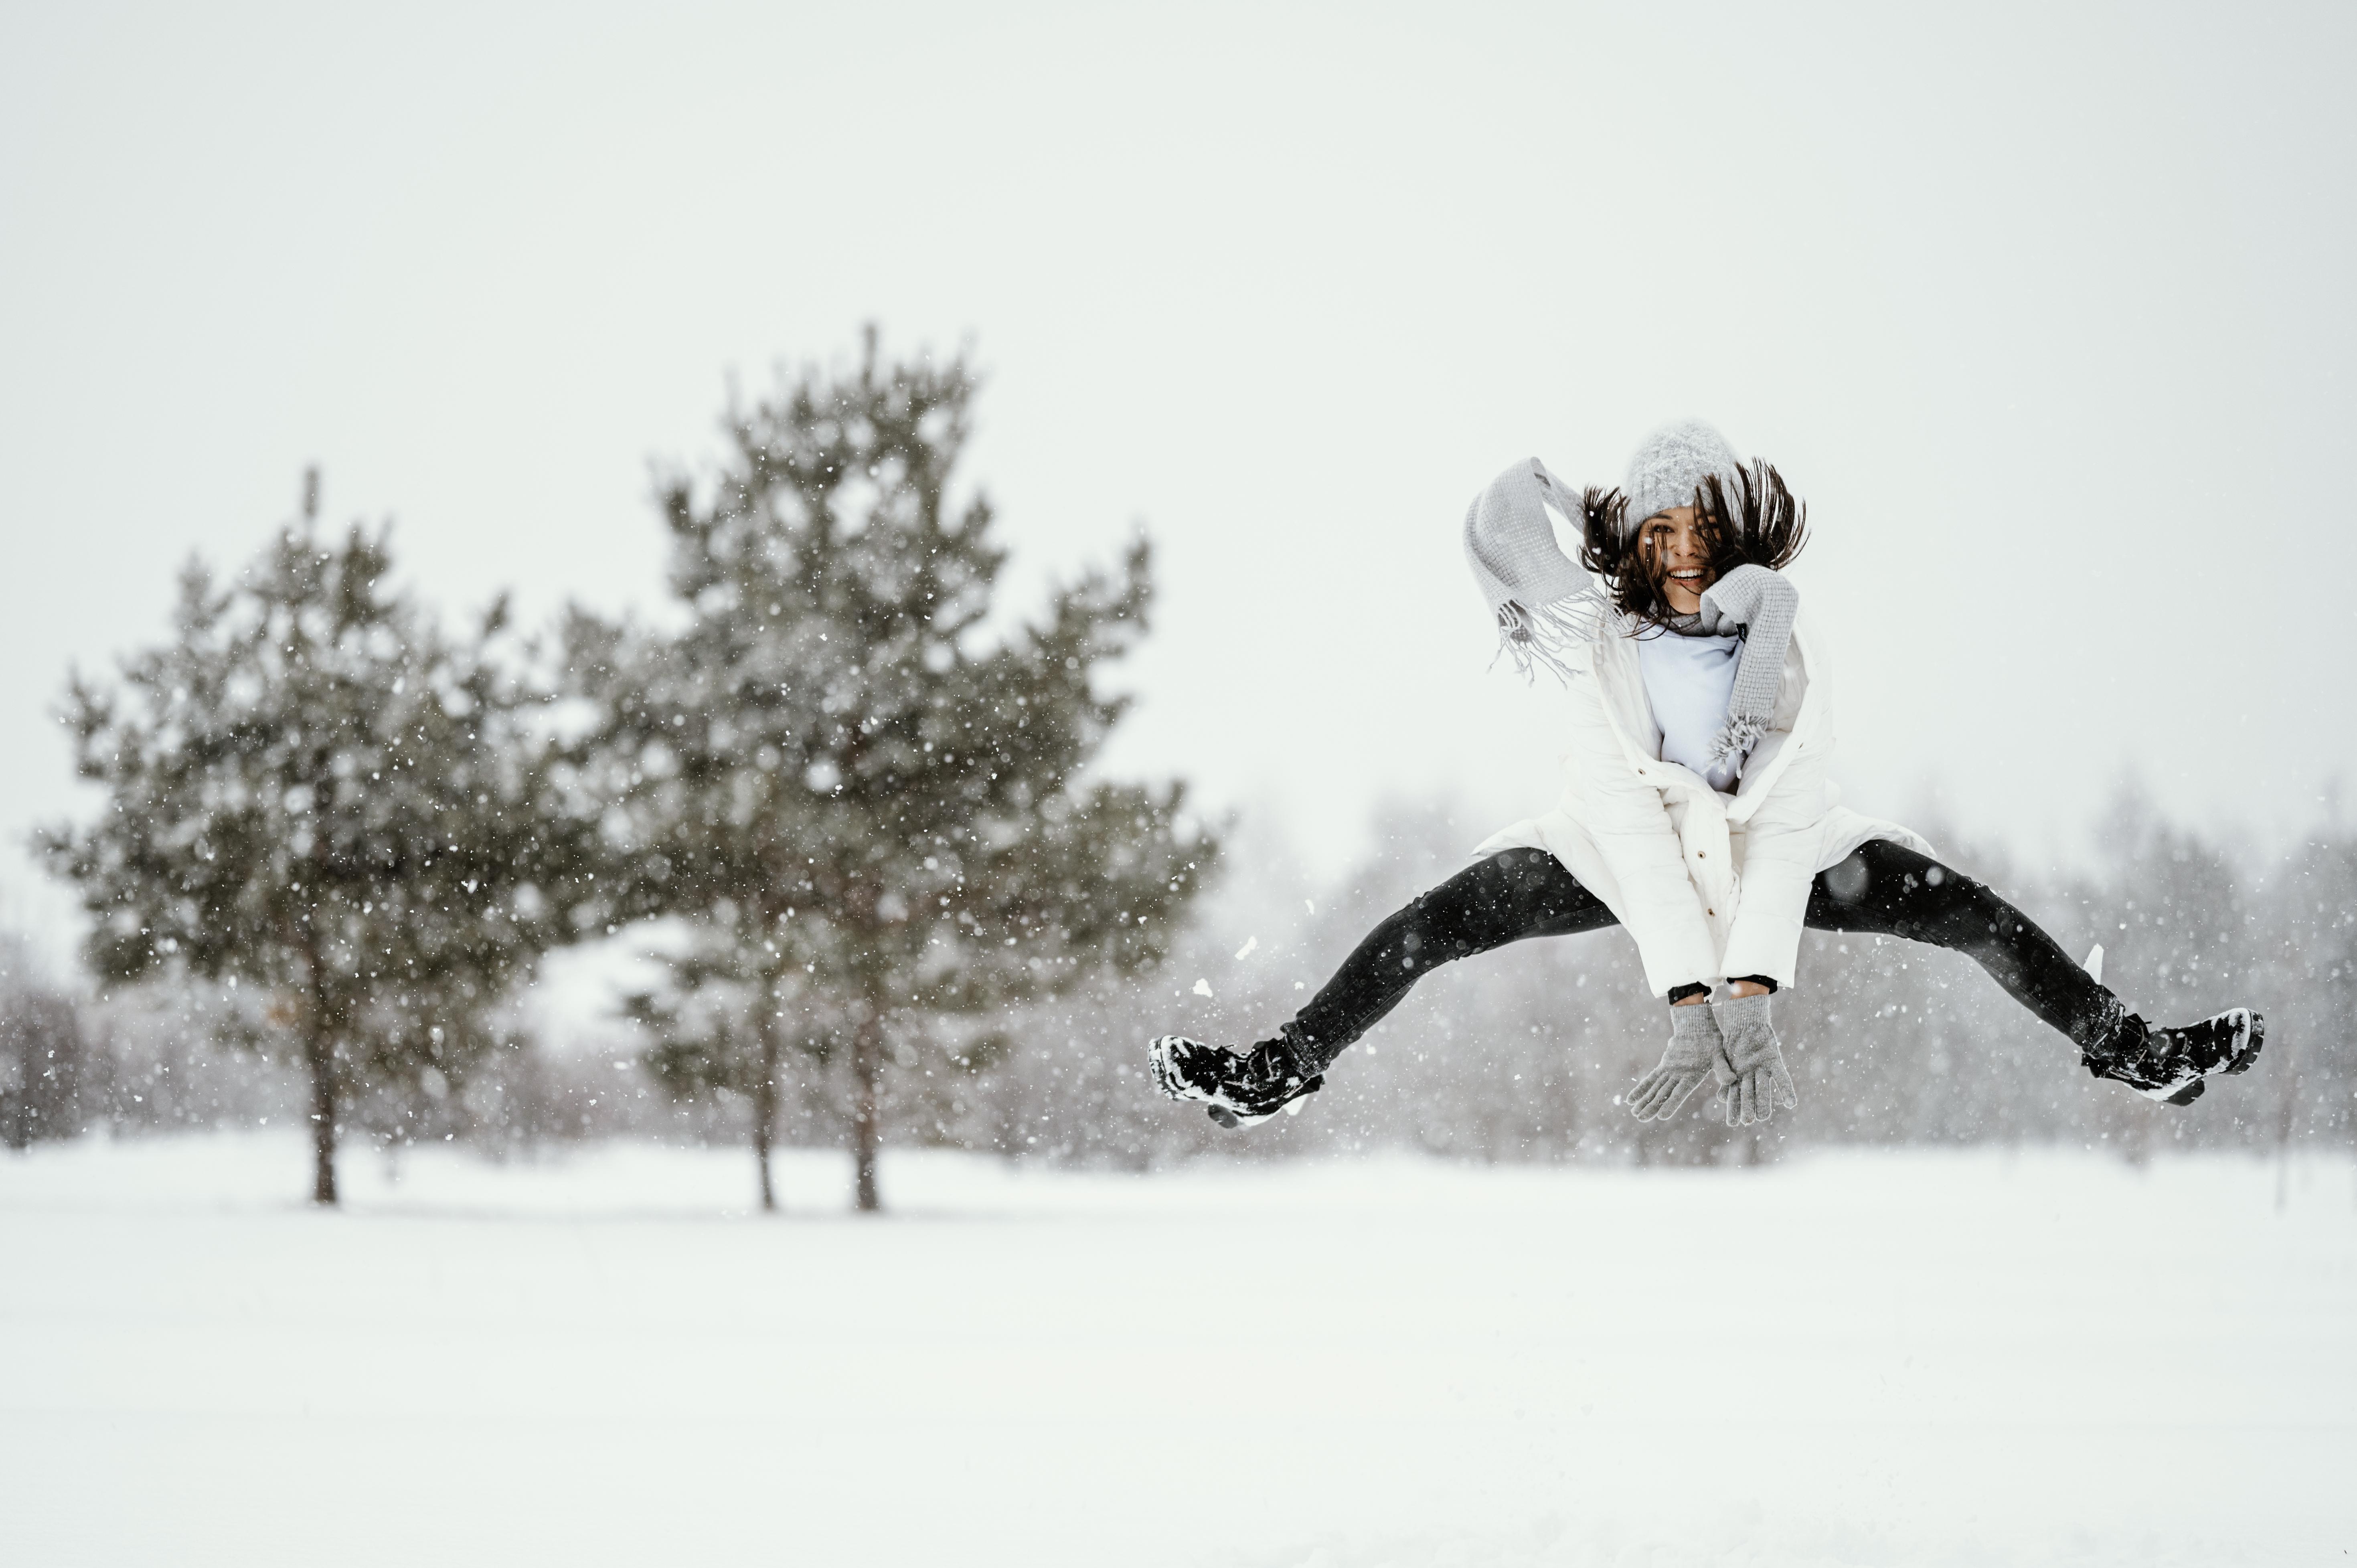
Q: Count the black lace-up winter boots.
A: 2